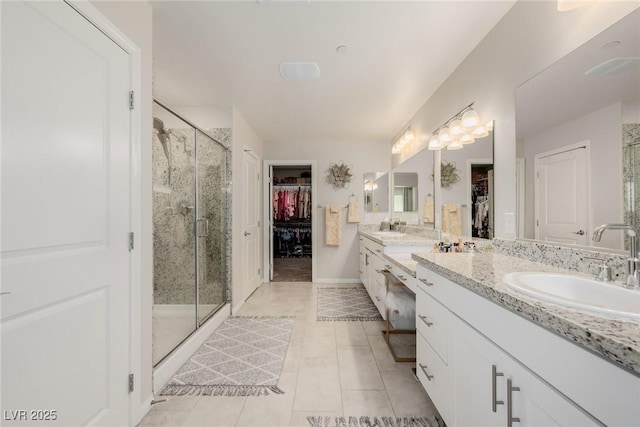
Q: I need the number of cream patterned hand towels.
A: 2